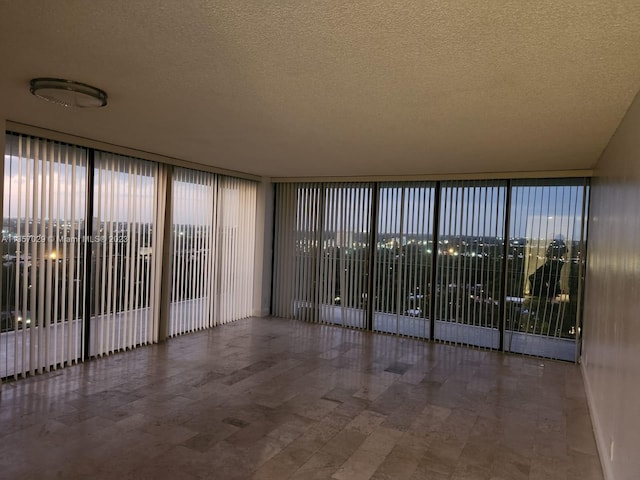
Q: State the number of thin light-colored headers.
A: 2